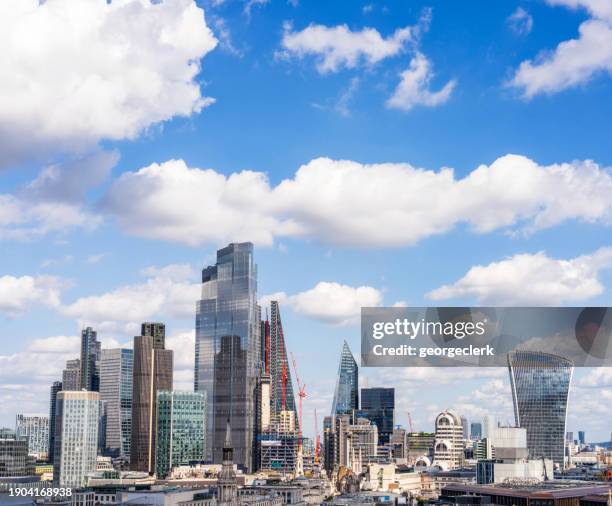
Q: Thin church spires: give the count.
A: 1